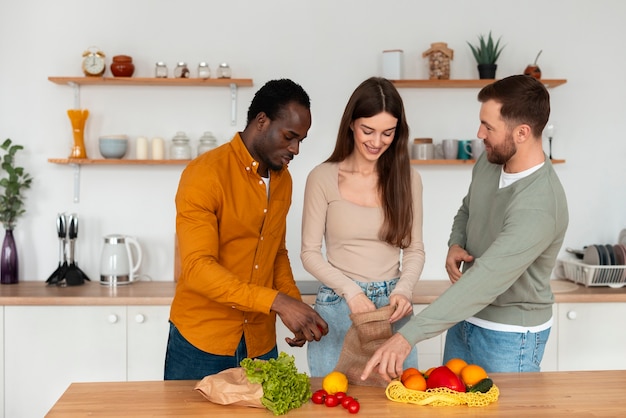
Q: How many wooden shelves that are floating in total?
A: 4